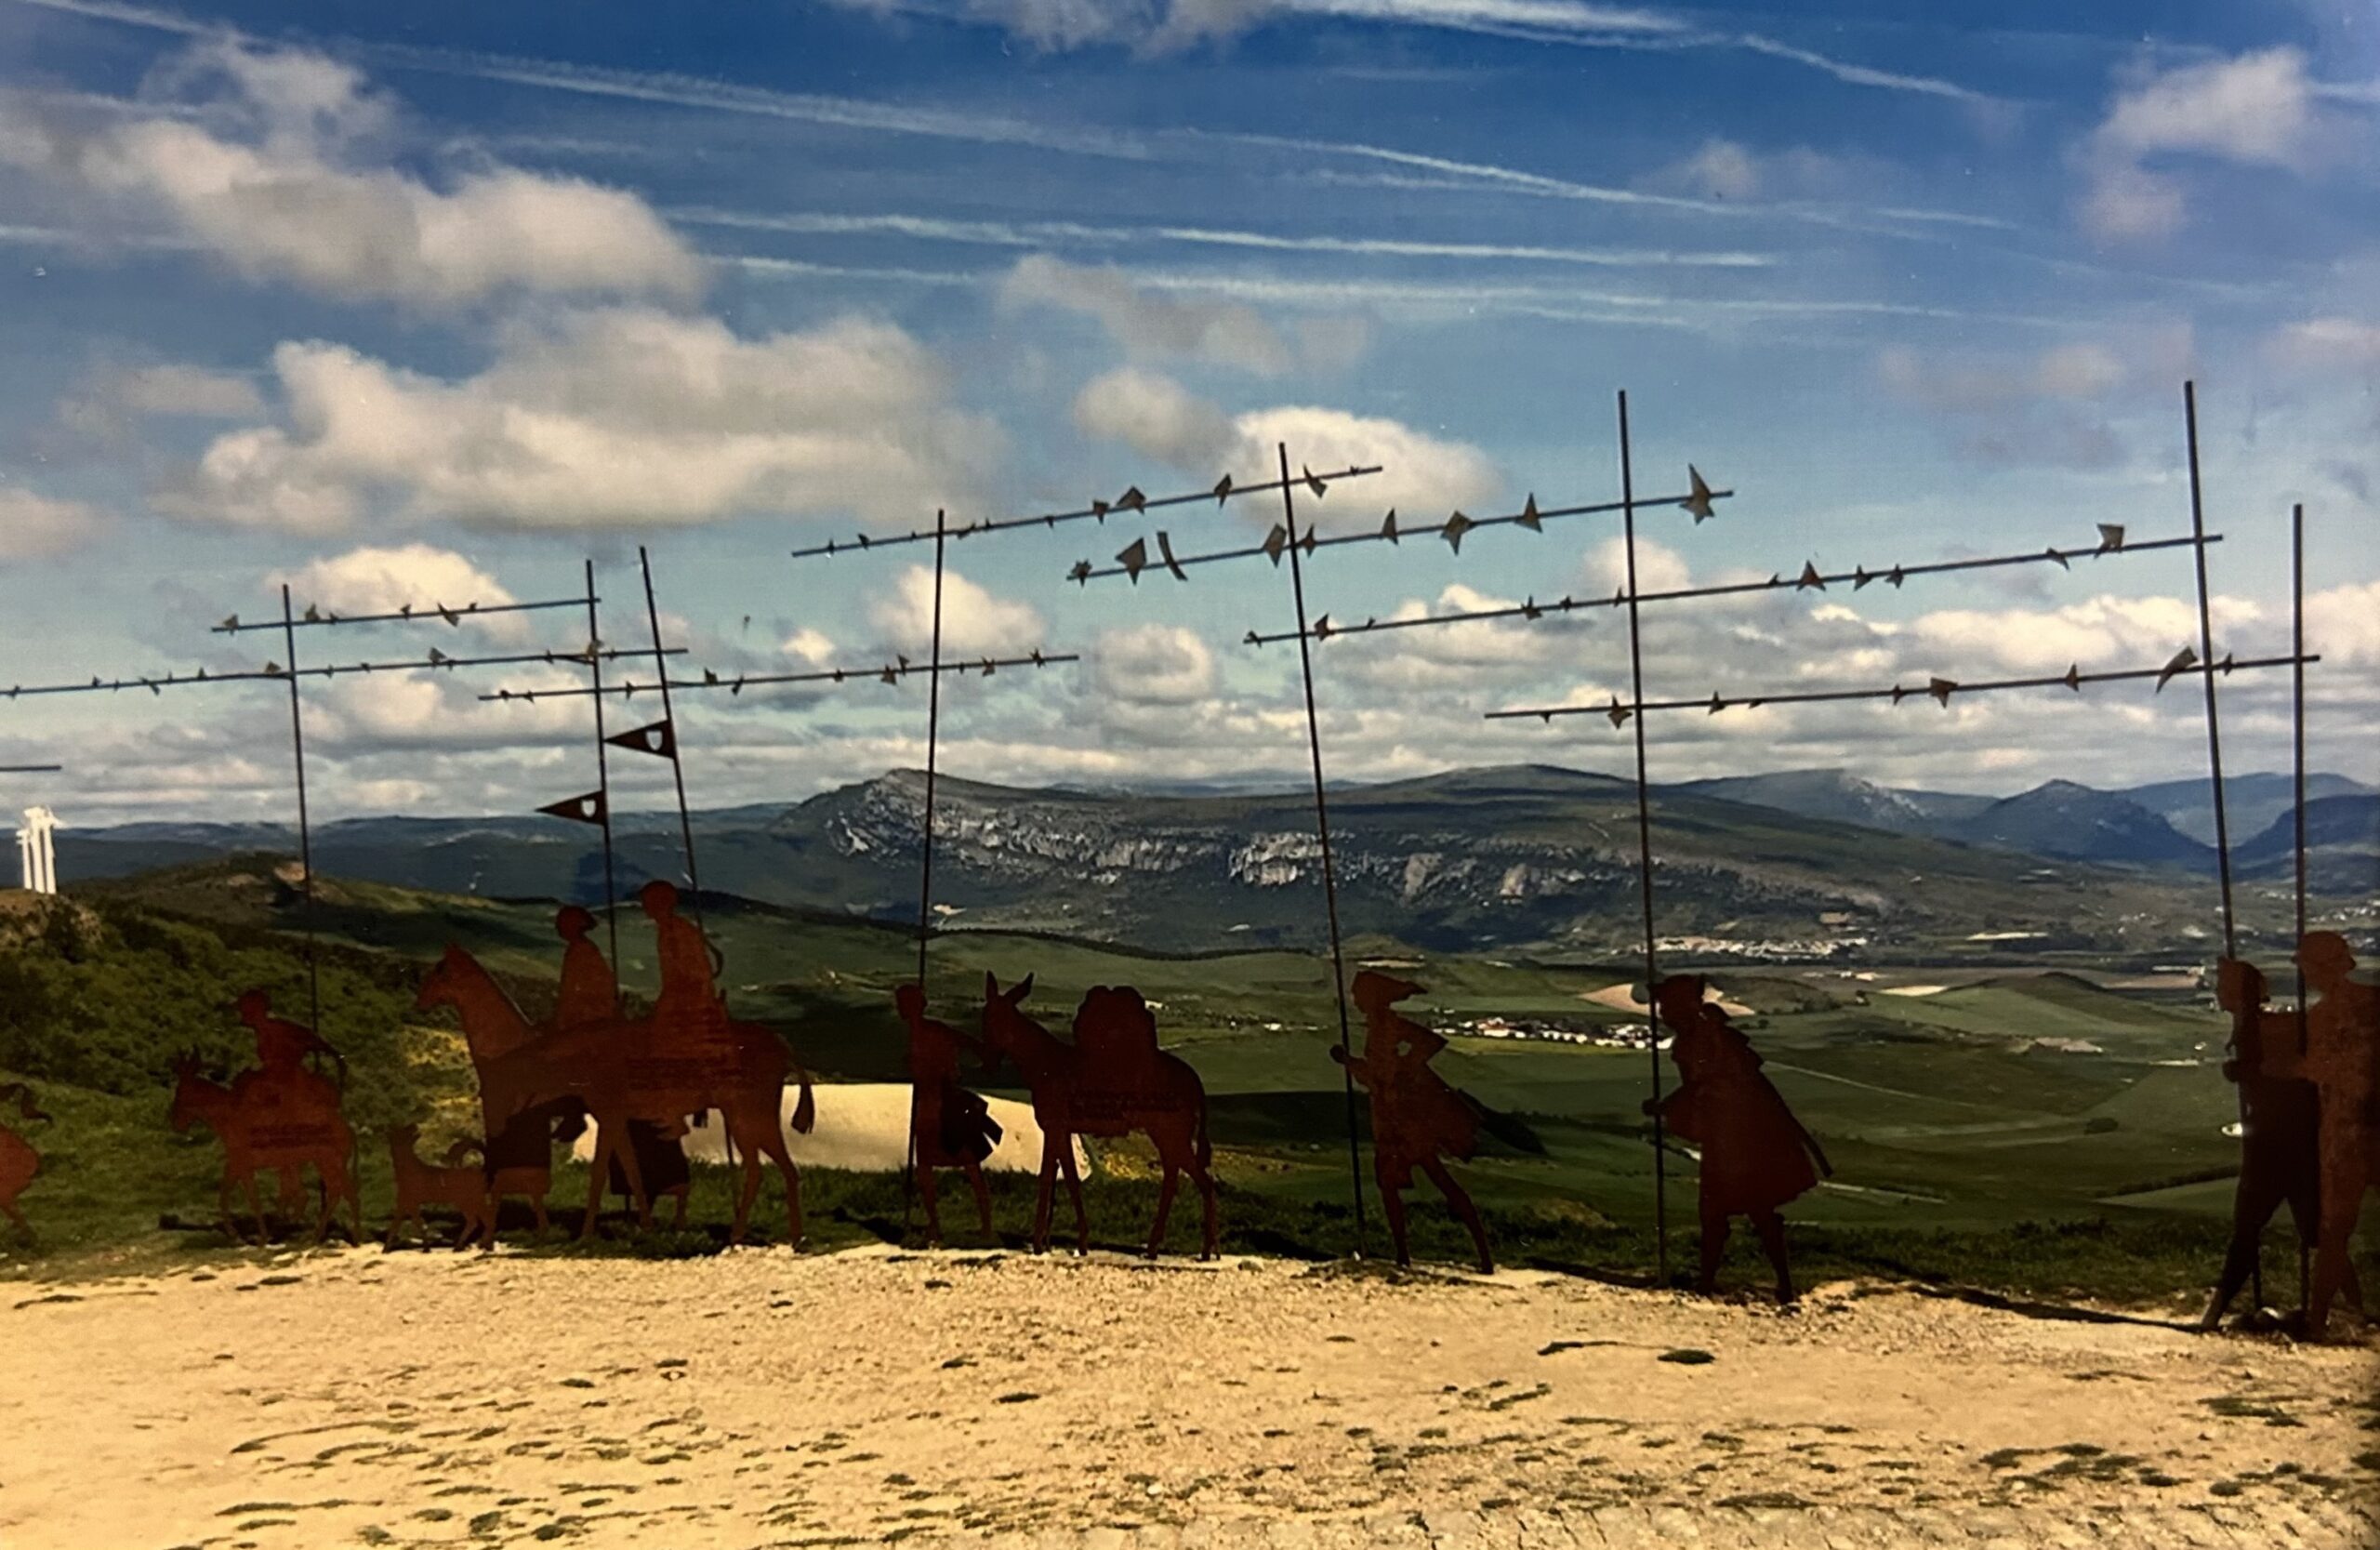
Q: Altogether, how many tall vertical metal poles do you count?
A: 8